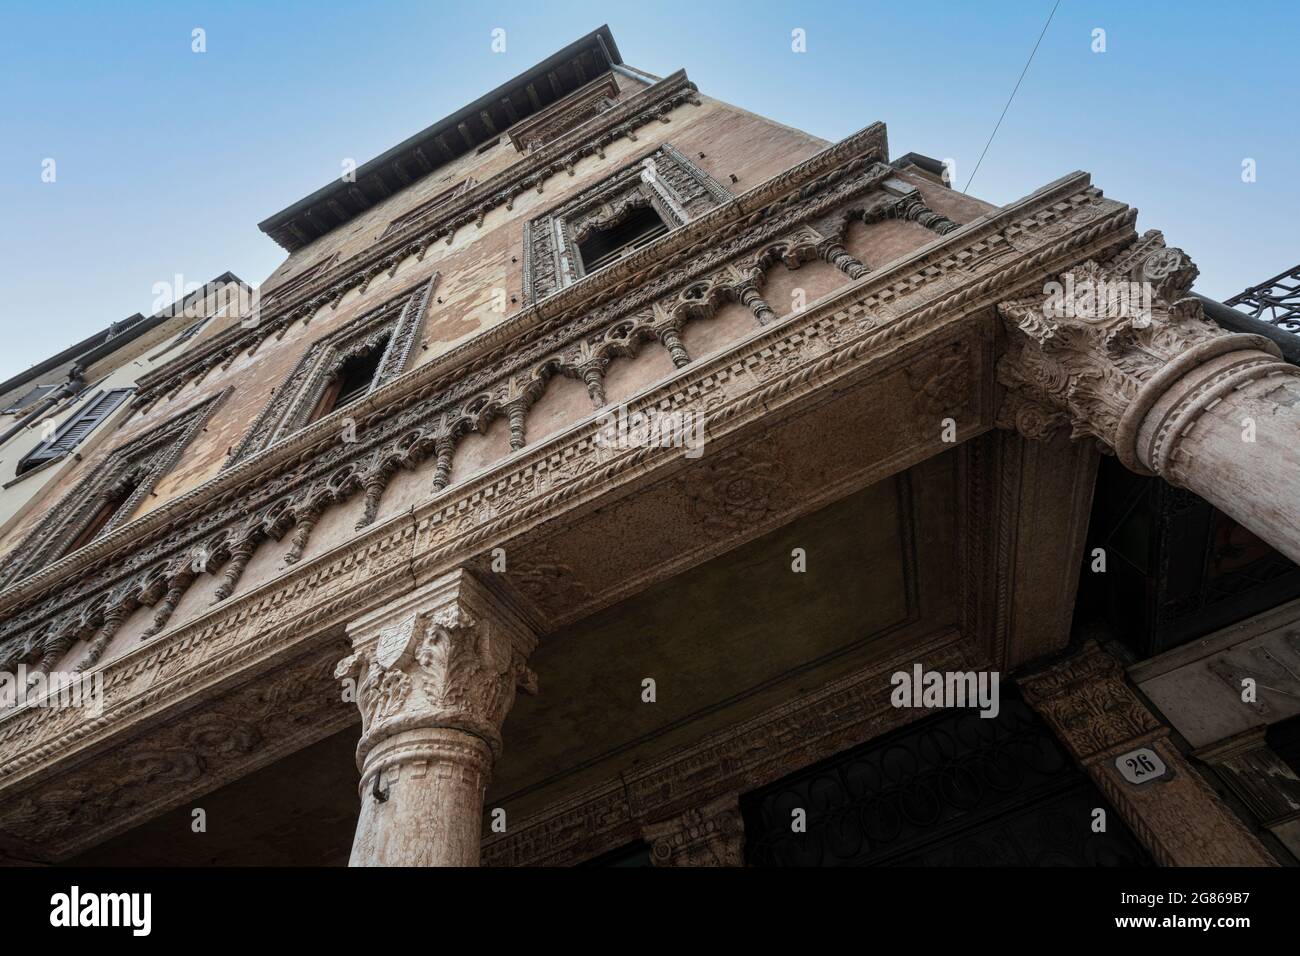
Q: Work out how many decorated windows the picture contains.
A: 3